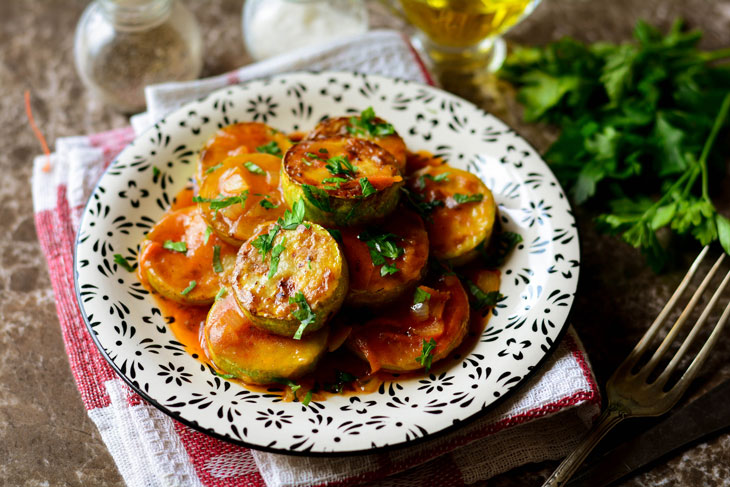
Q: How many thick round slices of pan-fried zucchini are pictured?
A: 10